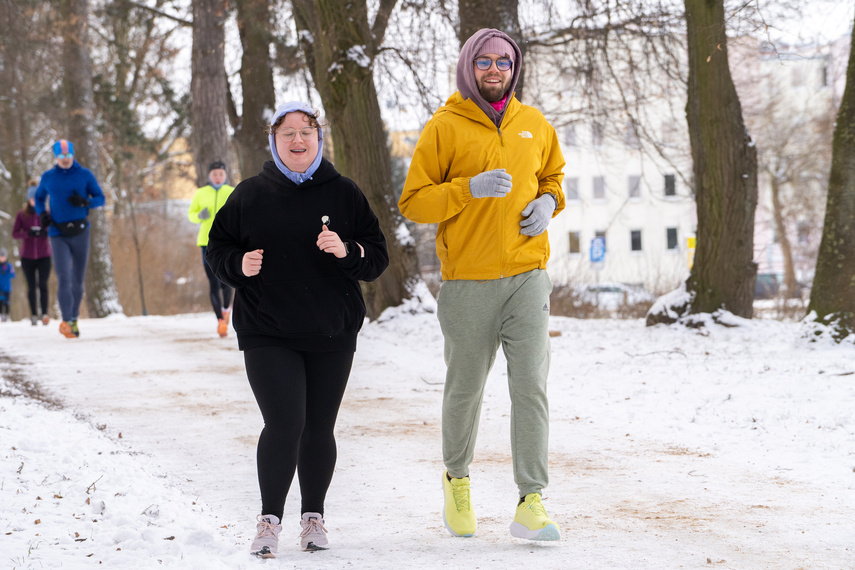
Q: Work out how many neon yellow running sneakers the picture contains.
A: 2